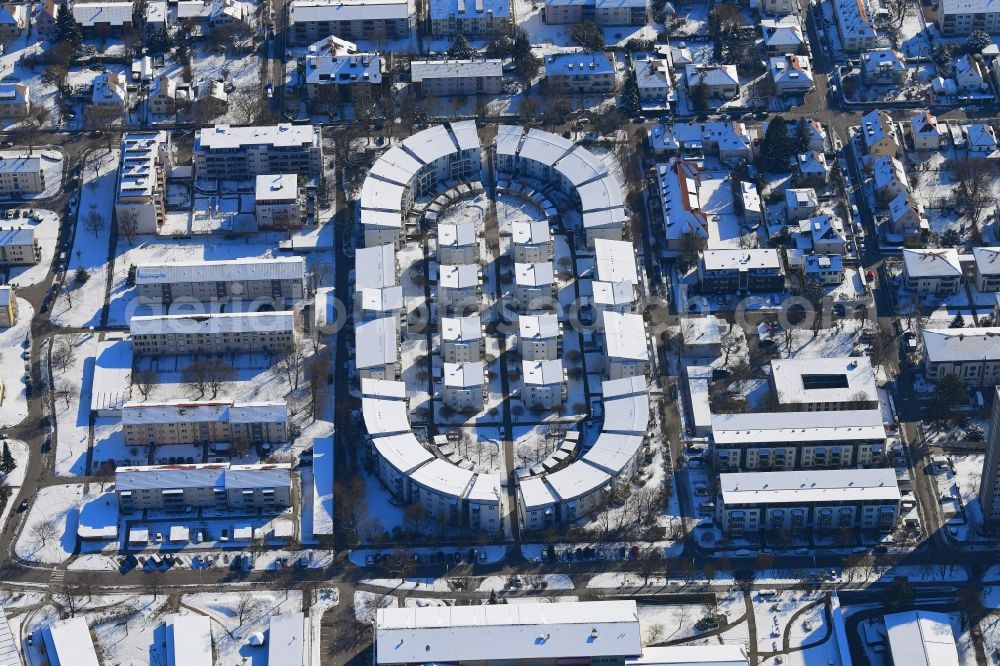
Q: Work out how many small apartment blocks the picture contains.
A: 8